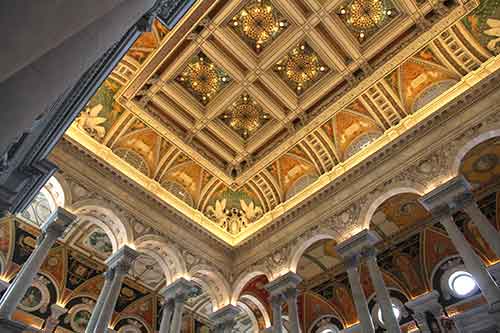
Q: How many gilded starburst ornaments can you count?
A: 5